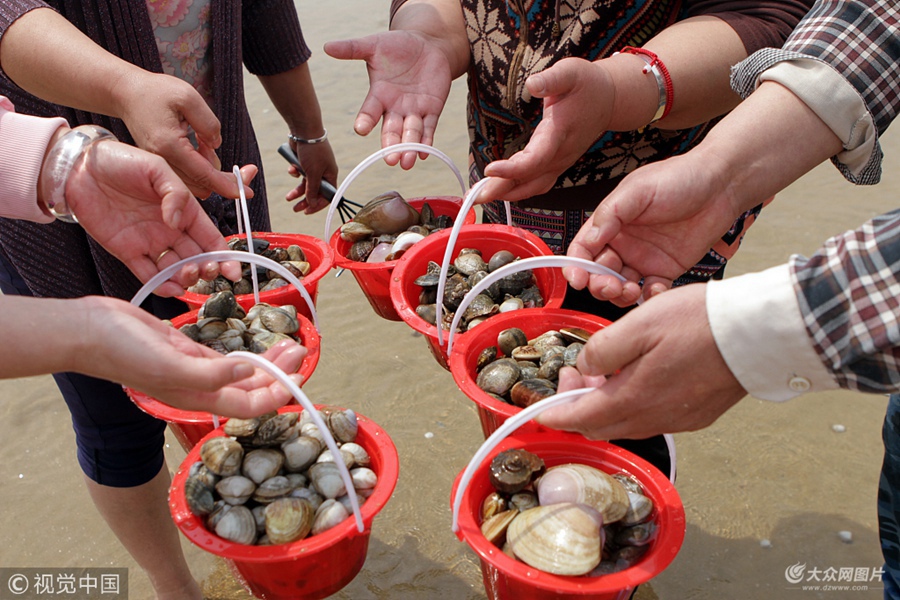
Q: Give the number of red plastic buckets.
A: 7